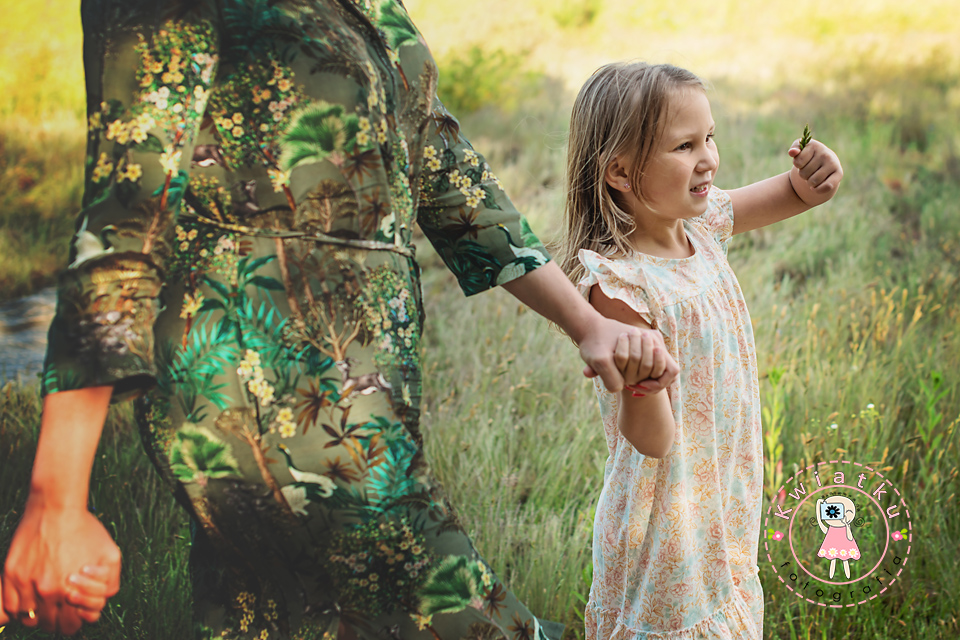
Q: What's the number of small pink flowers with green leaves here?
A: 2